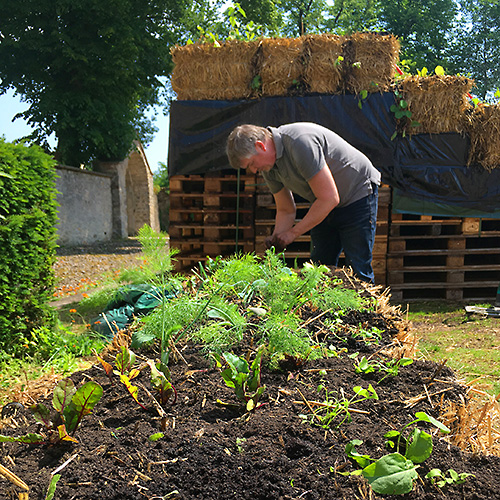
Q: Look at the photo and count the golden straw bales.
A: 6